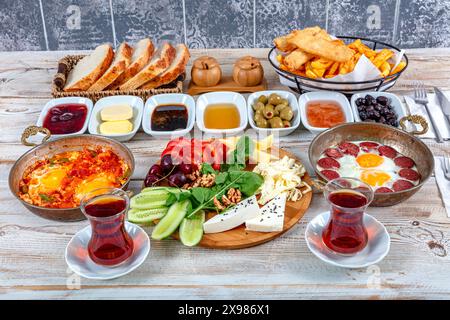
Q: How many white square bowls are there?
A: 7